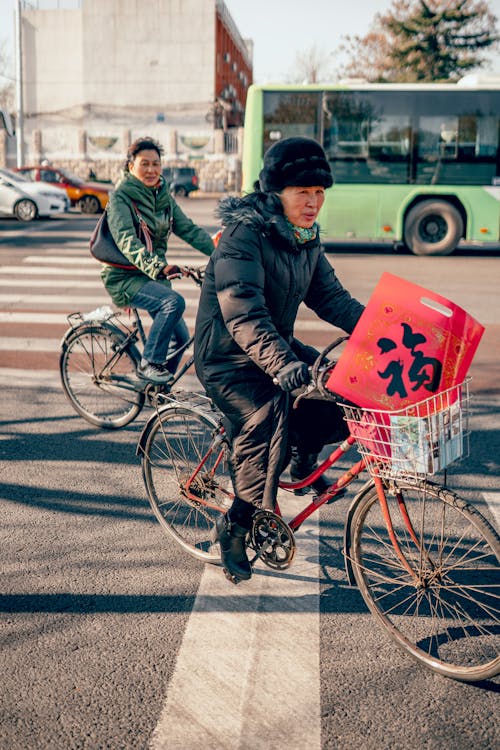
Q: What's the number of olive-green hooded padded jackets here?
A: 1